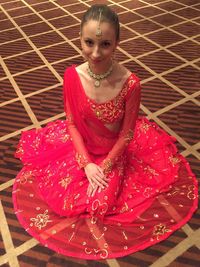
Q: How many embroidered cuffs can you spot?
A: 2